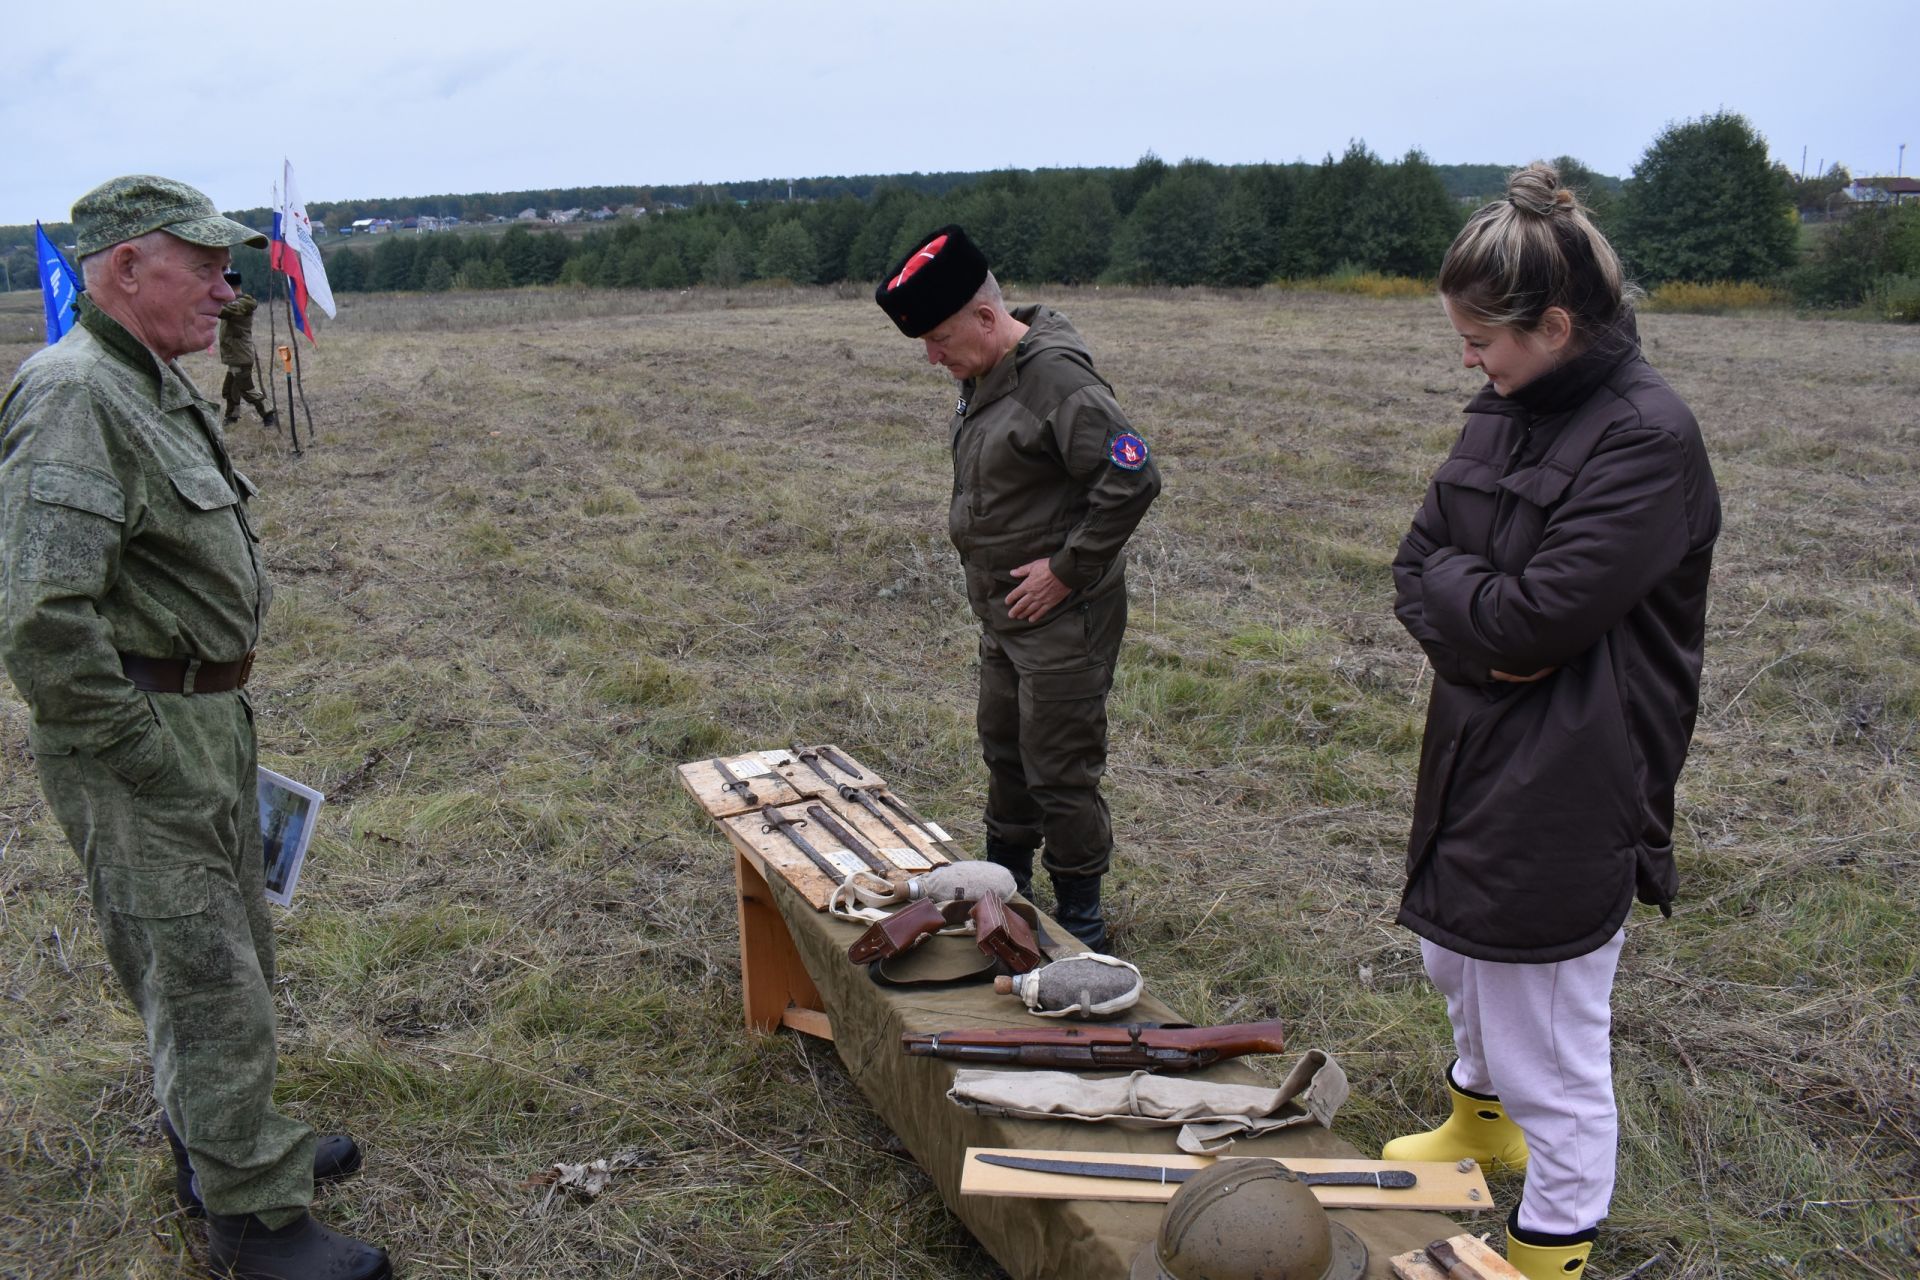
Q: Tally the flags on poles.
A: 3